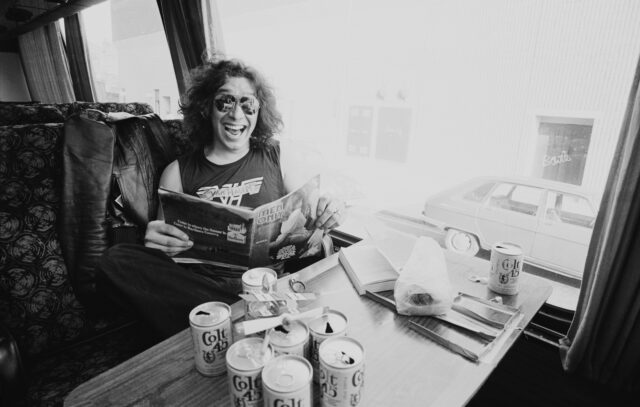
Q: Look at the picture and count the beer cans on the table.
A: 8